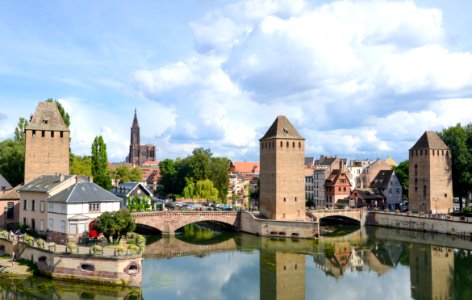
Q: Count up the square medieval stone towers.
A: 3